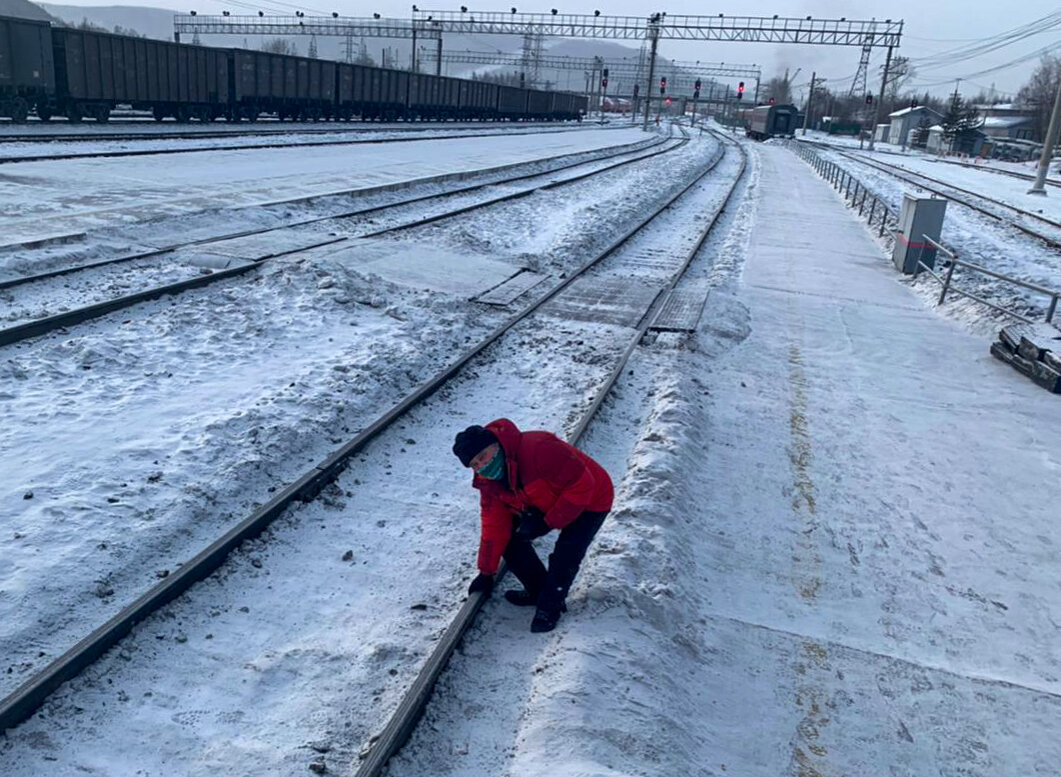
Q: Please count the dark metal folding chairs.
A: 0